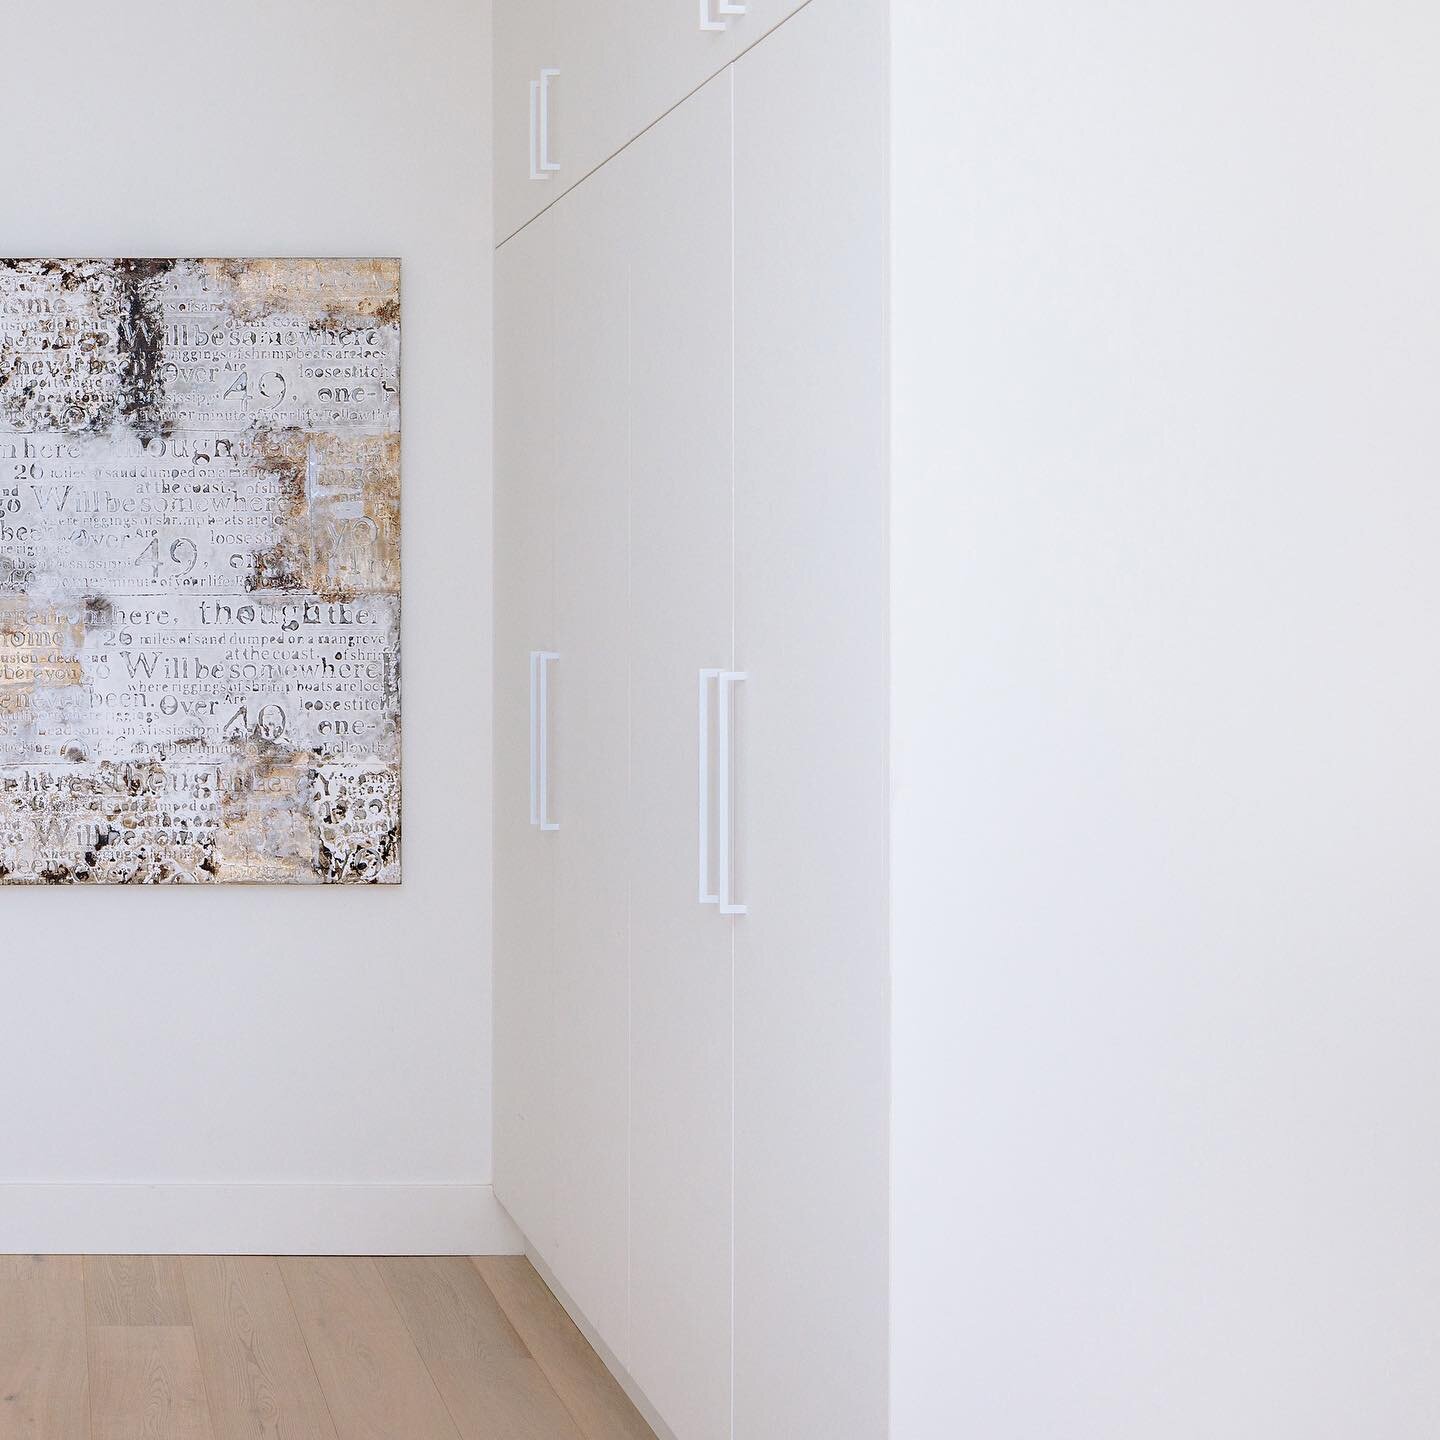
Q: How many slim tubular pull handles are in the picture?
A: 8